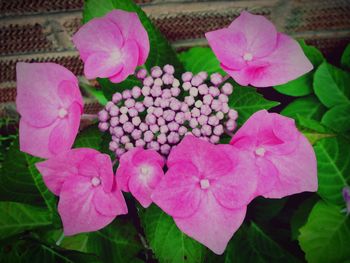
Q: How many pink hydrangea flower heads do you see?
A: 7